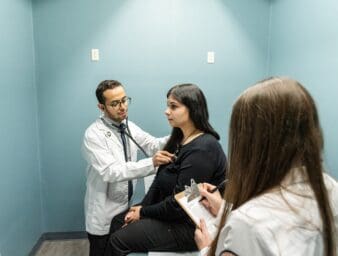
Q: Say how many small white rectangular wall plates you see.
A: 2